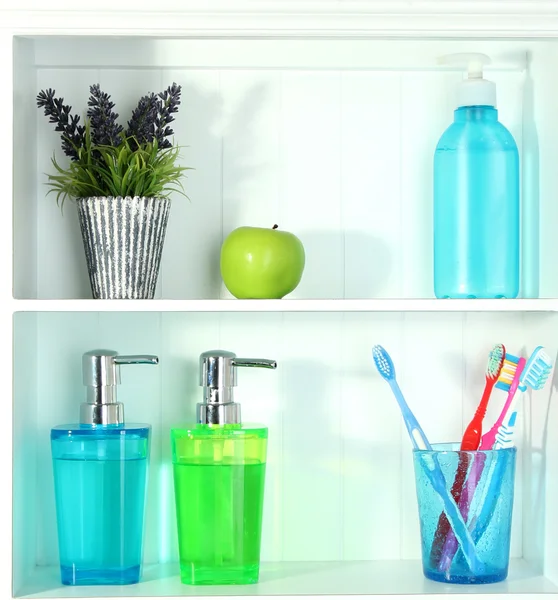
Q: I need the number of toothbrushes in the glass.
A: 4